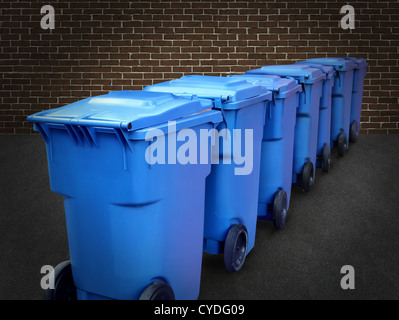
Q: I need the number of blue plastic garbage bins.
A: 7